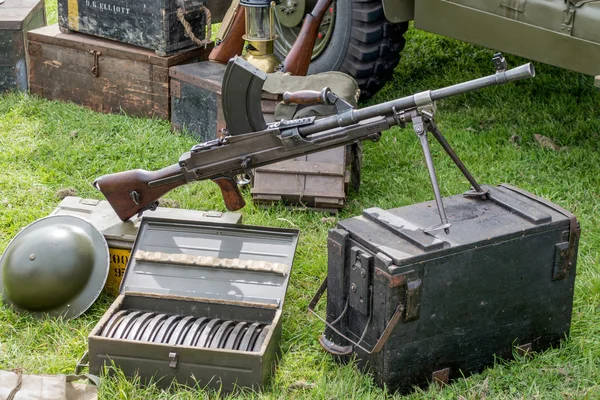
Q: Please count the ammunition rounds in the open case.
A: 12